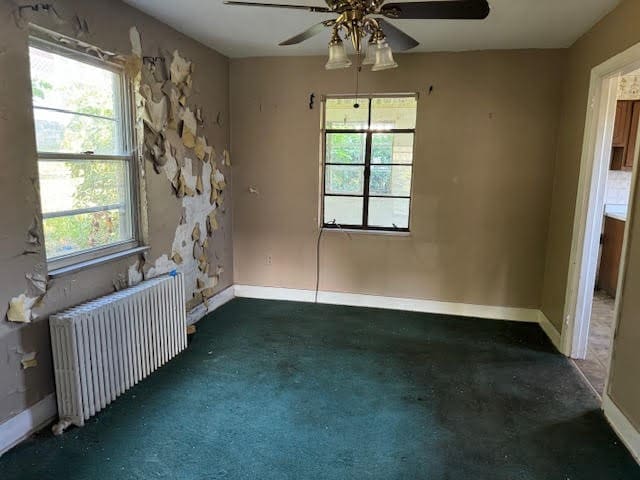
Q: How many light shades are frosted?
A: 3